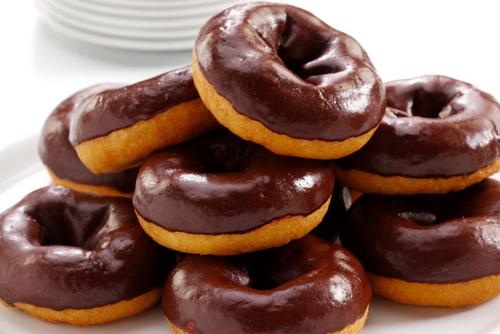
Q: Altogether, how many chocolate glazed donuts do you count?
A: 8